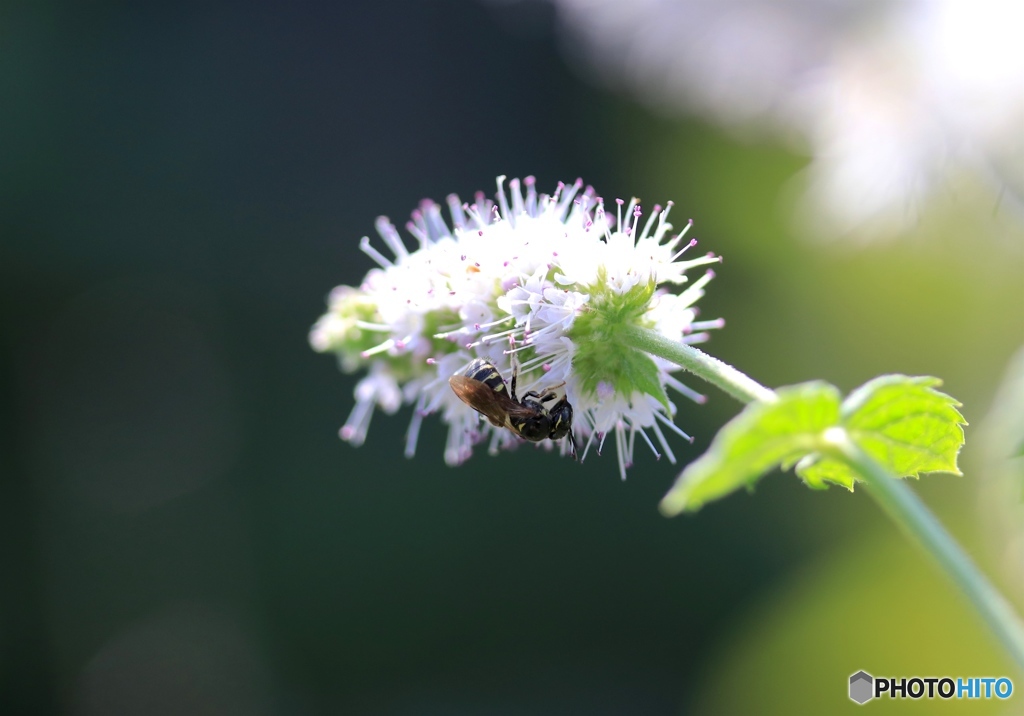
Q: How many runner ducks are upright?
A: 0